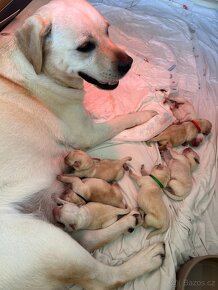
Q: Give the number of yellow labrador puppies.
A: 7